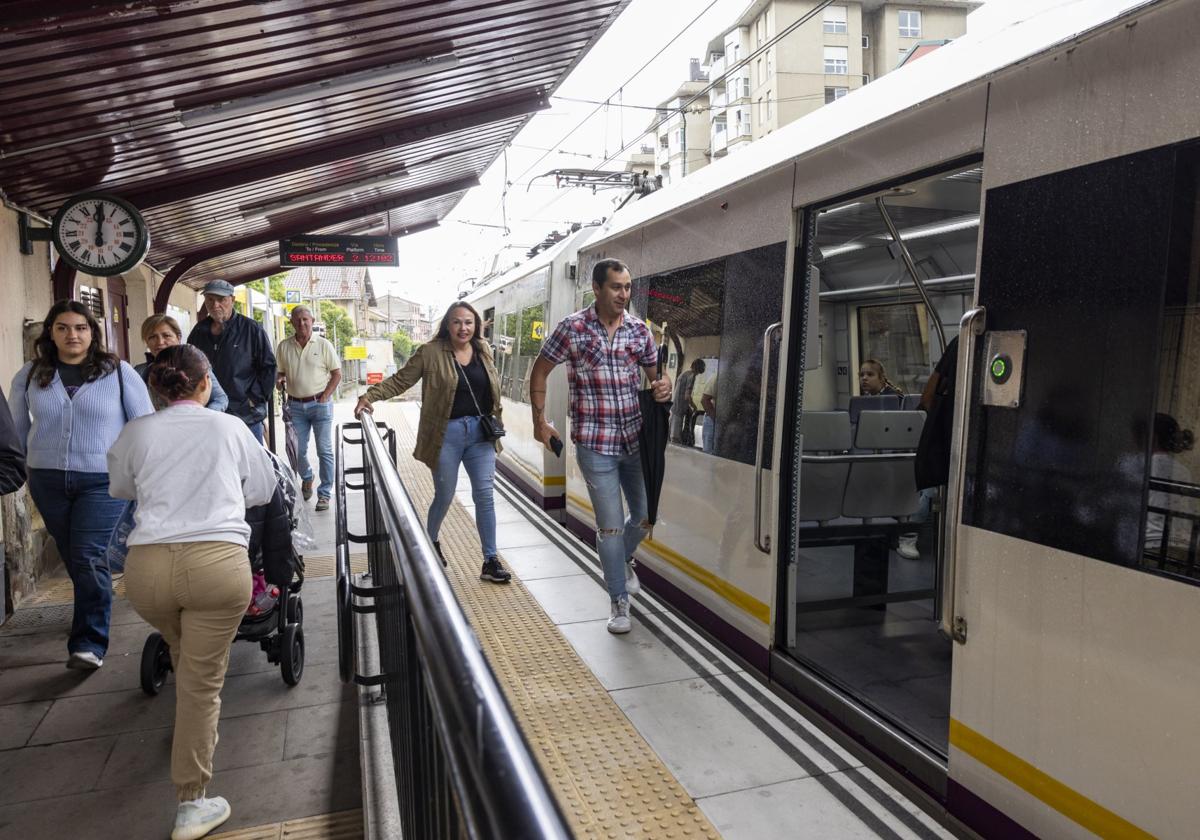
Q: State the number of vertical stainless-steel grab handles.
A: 2